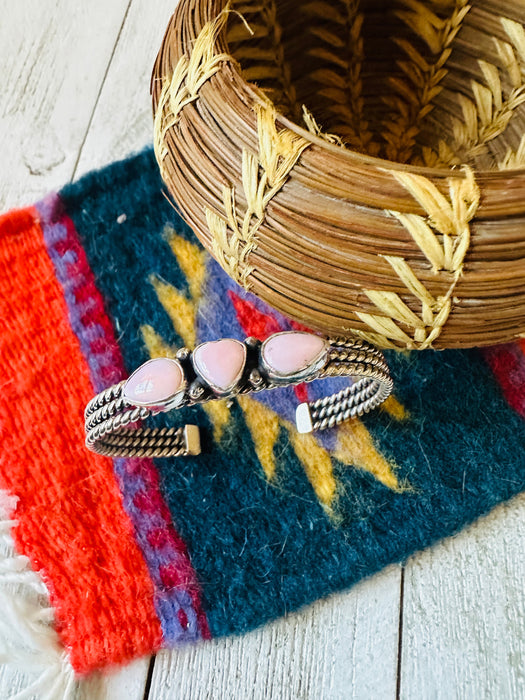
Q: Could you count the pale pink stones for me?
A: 3